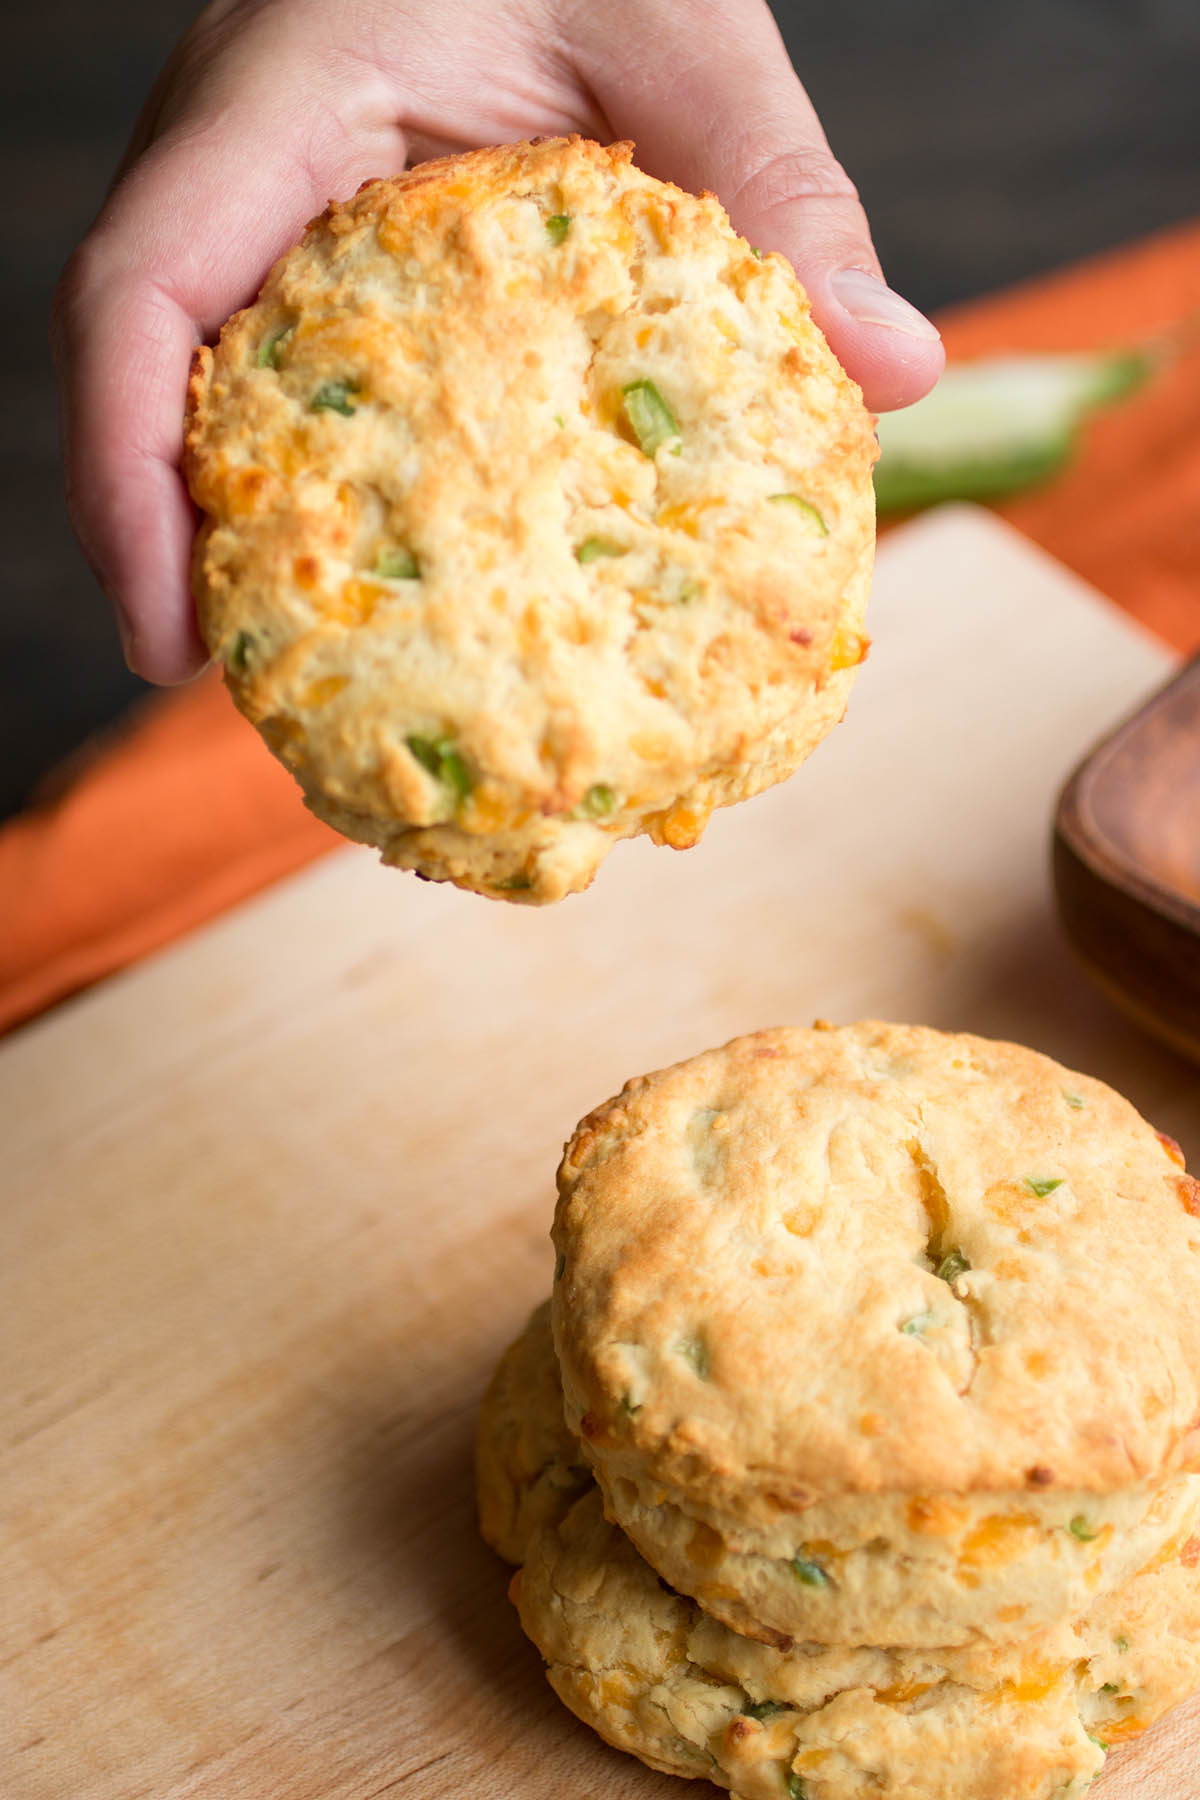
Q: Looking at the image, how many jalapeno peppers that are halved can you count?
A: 1